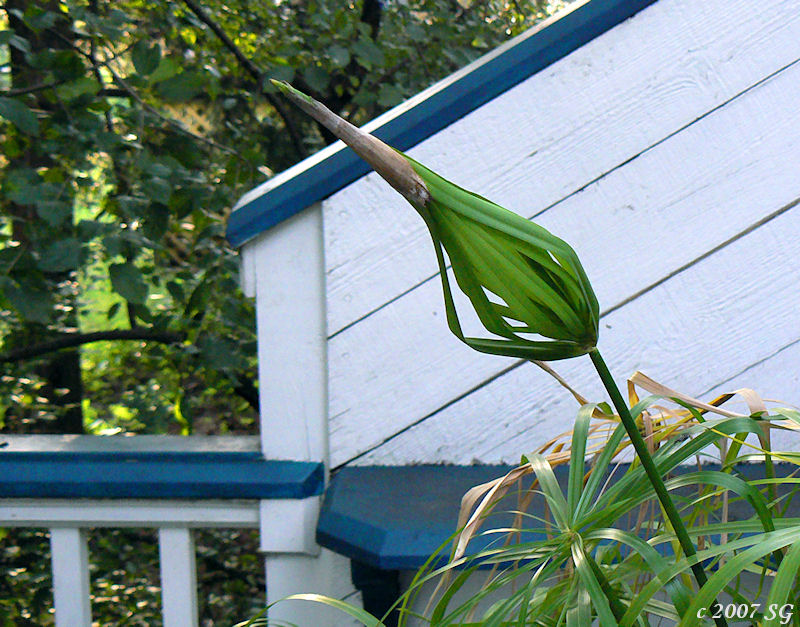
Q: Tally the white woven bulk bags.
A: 0